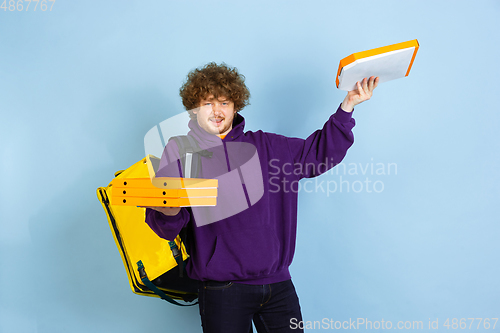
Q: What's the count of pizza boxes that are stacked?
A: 3